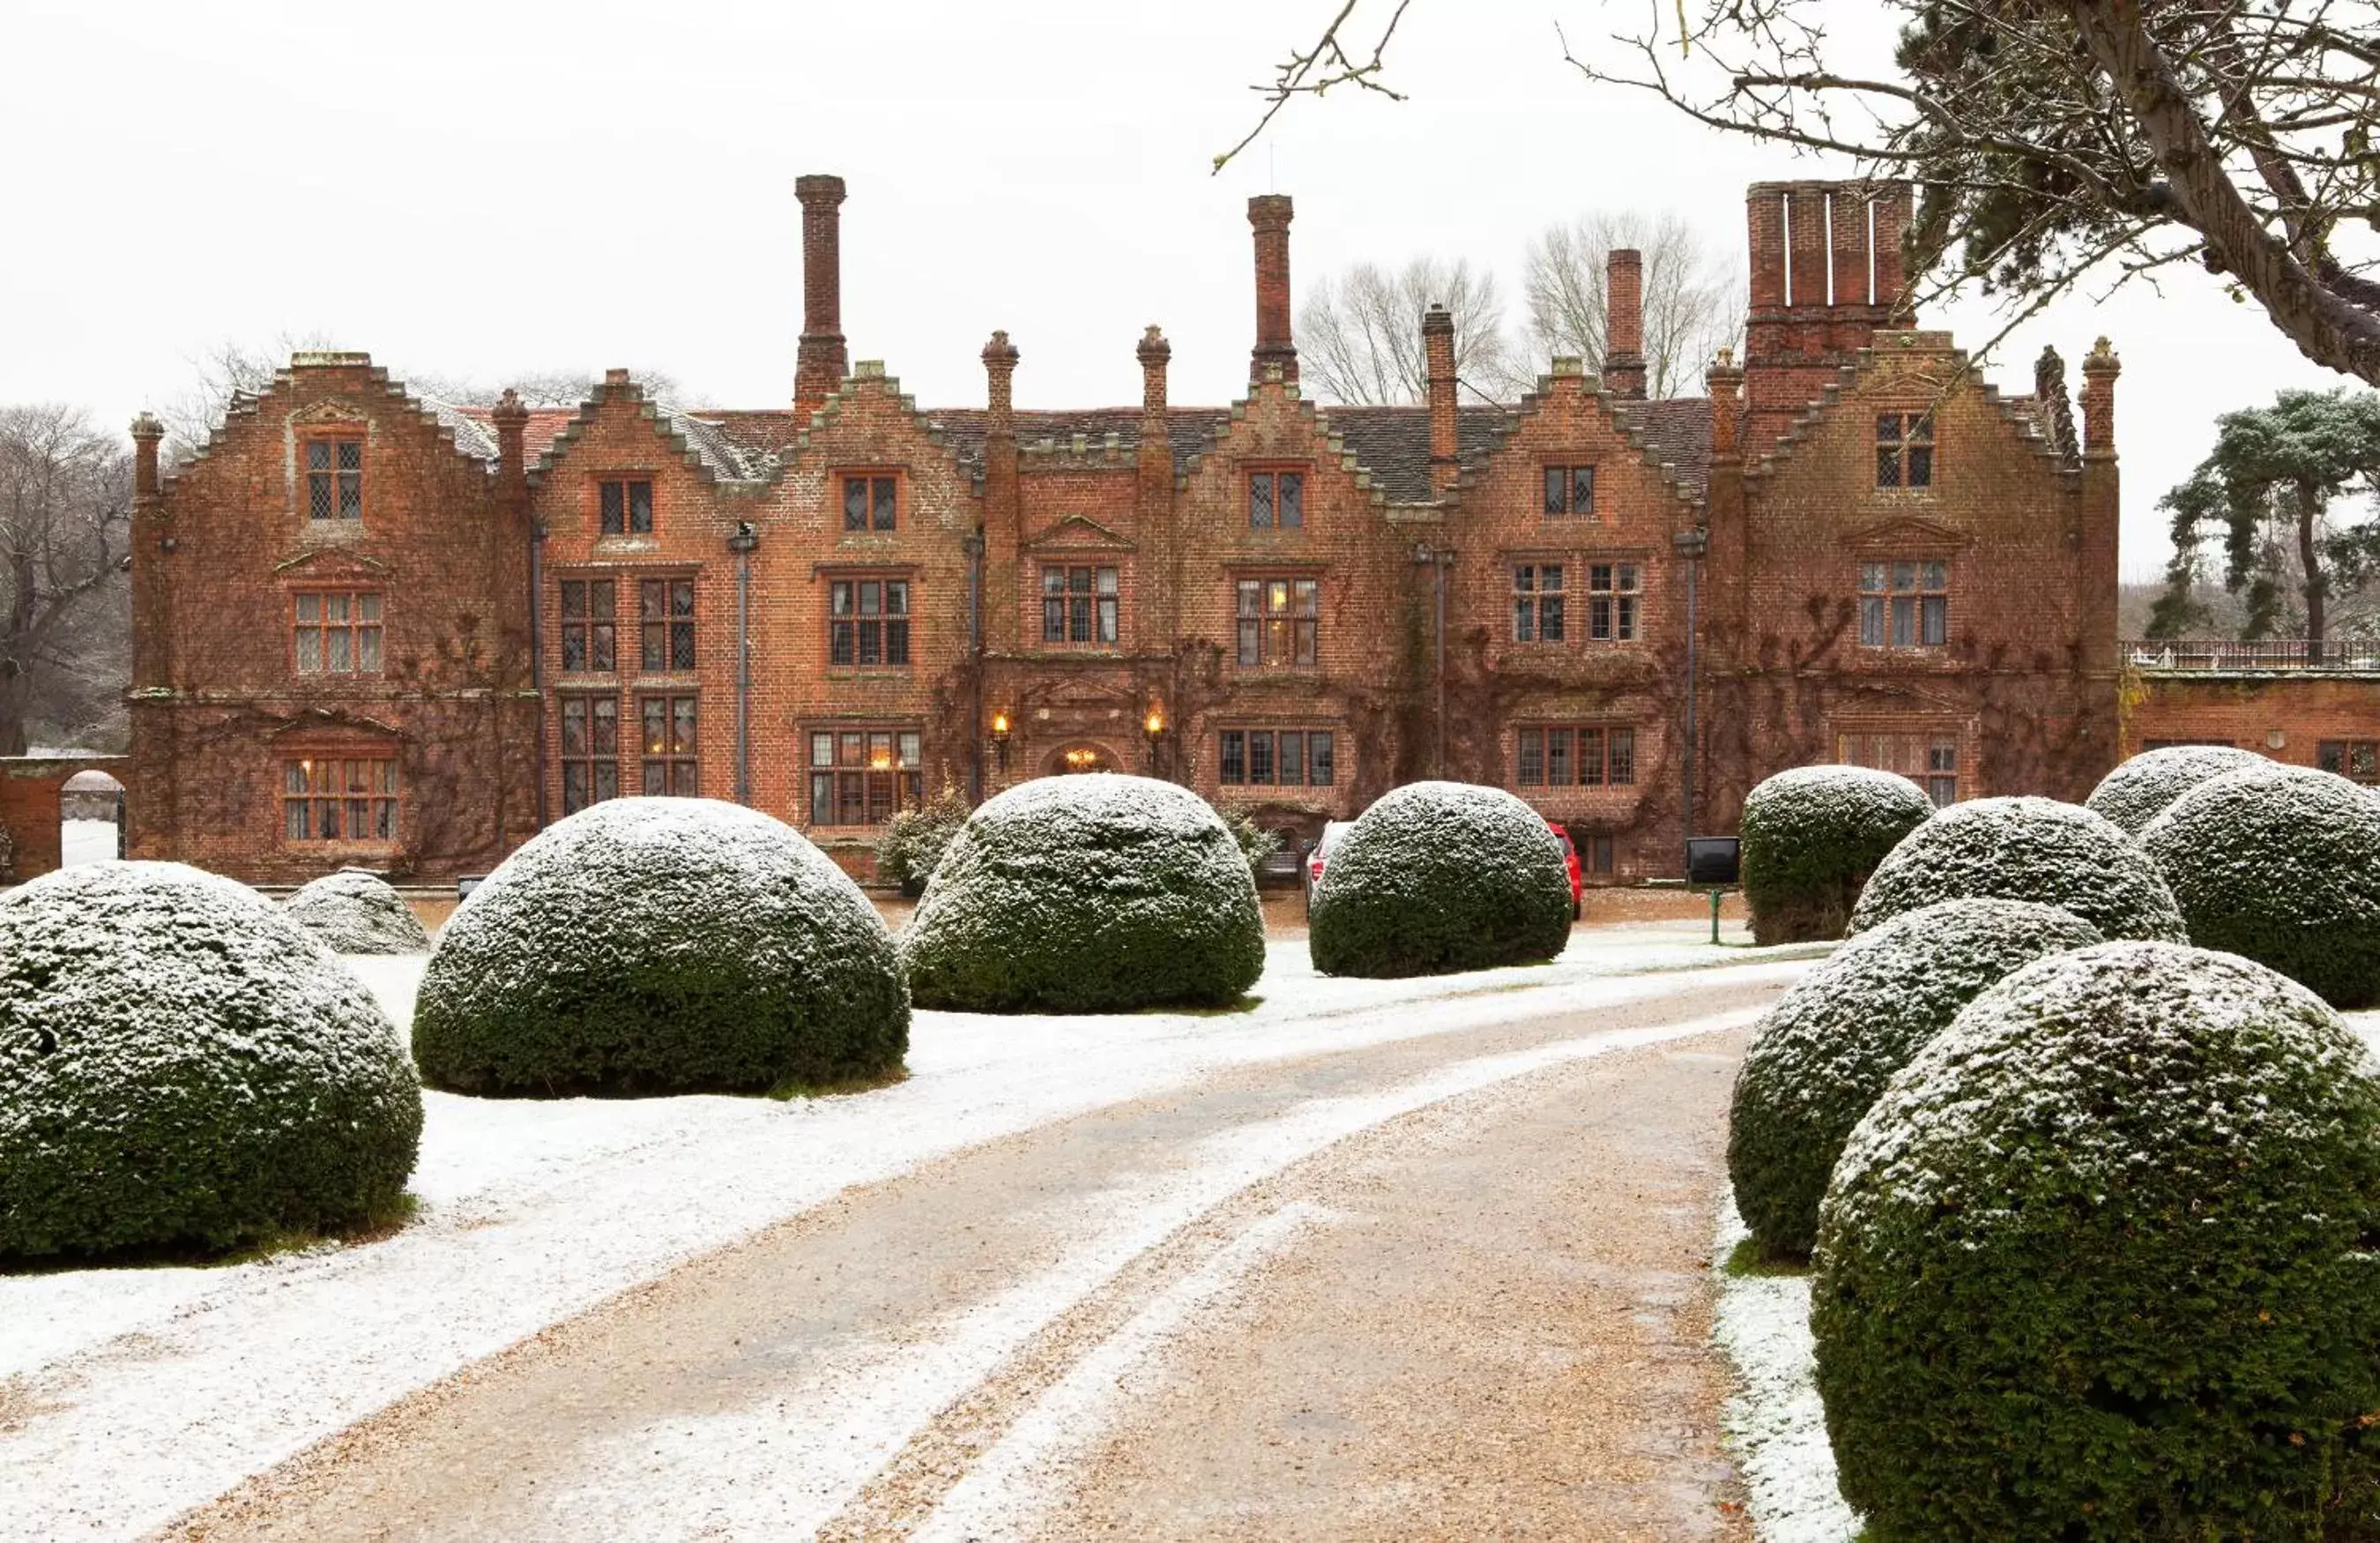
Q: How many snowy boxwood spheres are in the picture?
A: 11